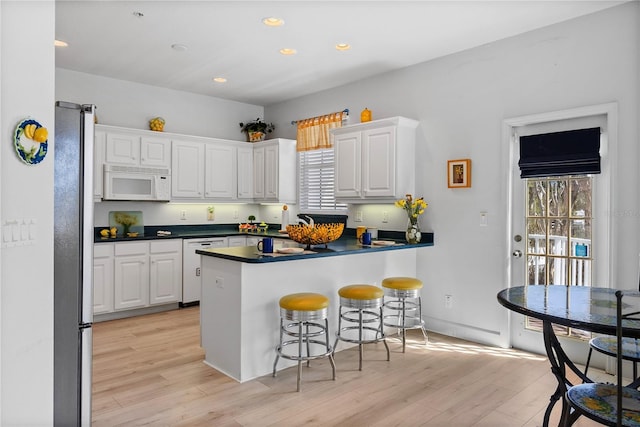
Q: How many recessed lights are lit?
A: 5